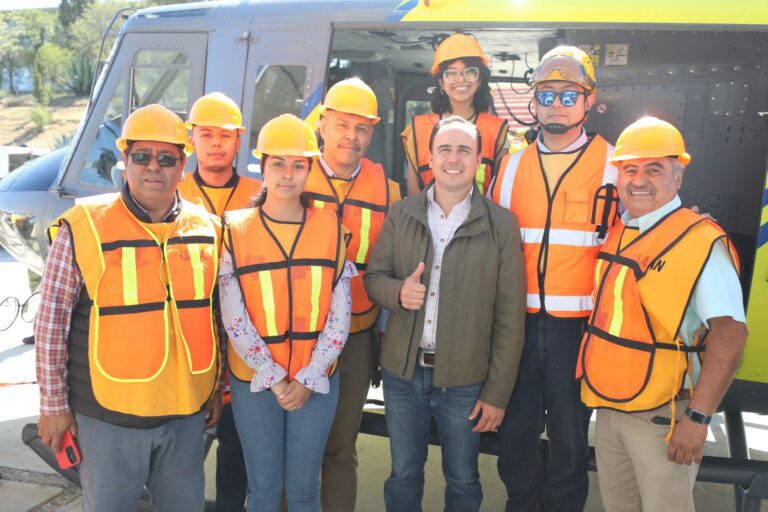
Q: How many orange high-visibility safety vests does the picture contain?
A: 7